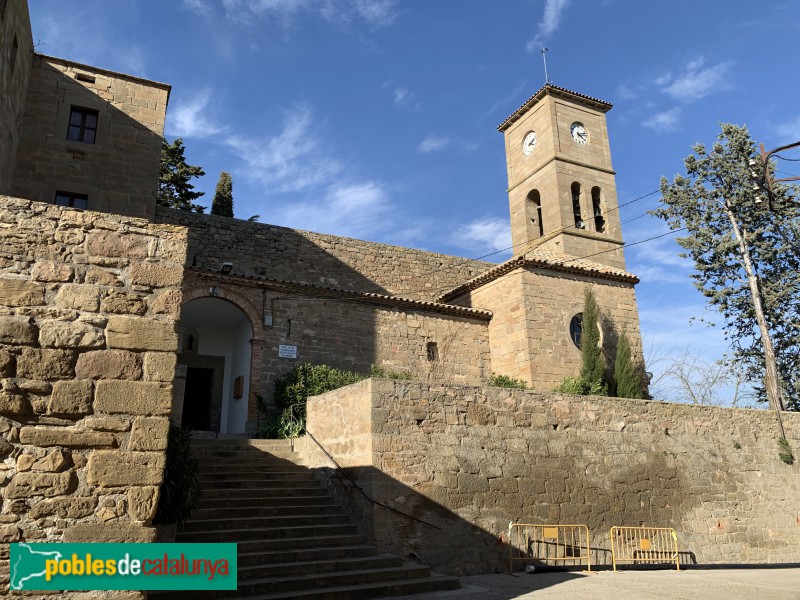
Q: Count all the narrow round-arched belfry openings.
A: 3